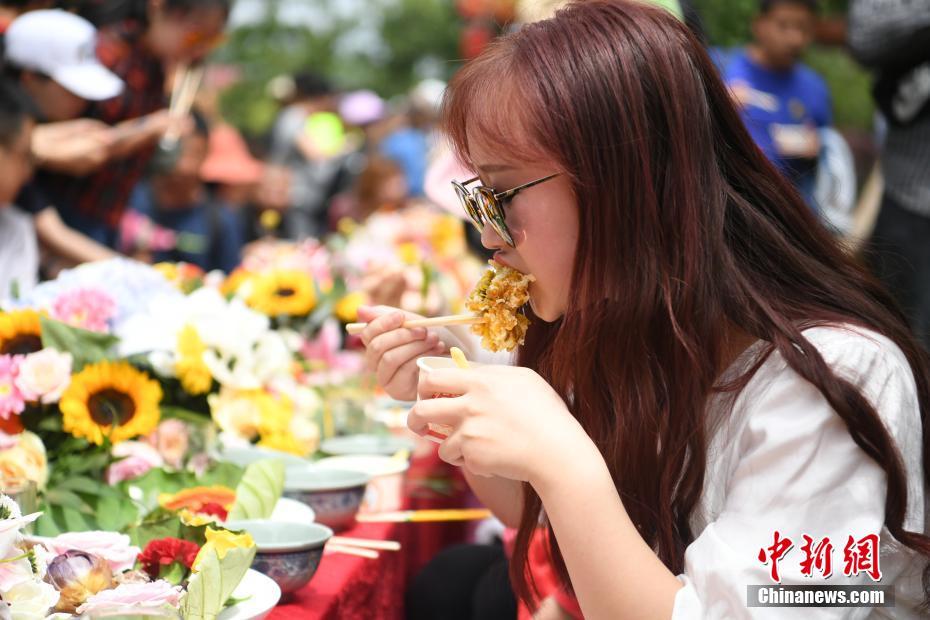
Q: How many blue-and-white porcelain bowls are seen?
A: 2